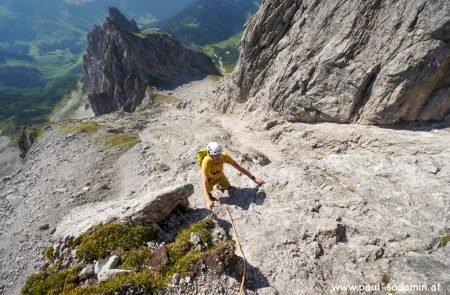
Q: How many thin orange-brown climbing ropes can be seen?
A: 1